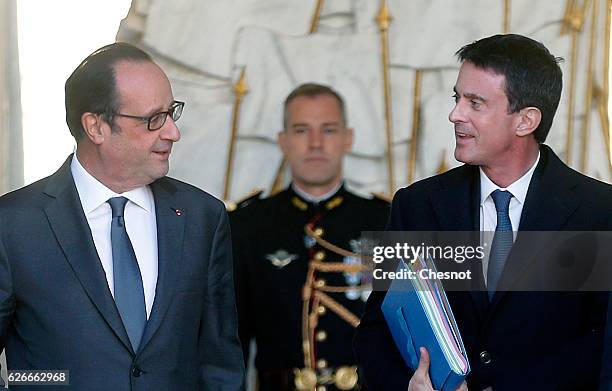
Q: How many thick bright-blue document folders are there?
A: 1